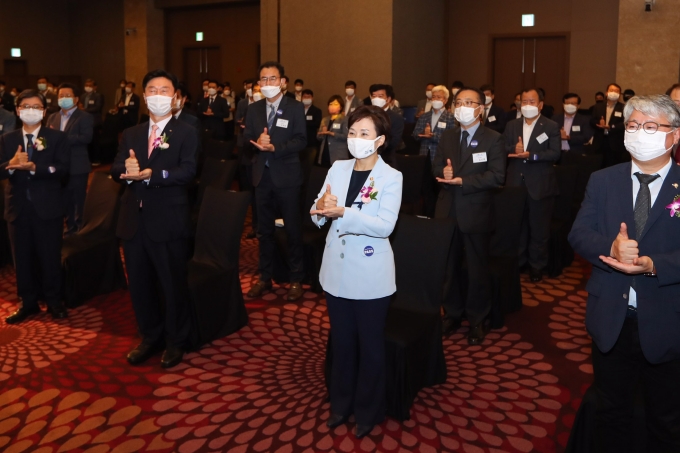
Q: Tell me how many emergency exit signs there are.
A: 3